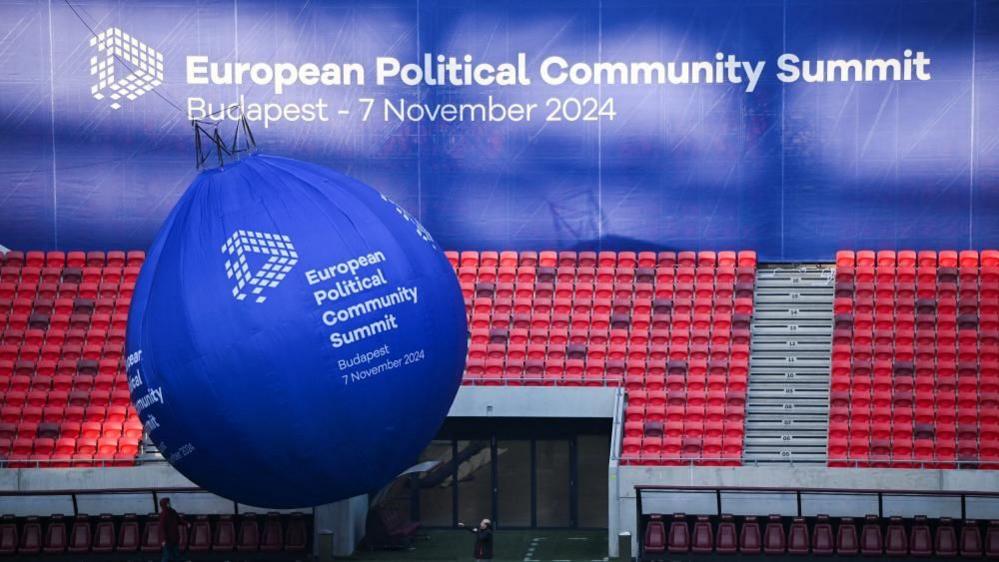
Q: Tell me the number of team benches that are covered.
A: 2